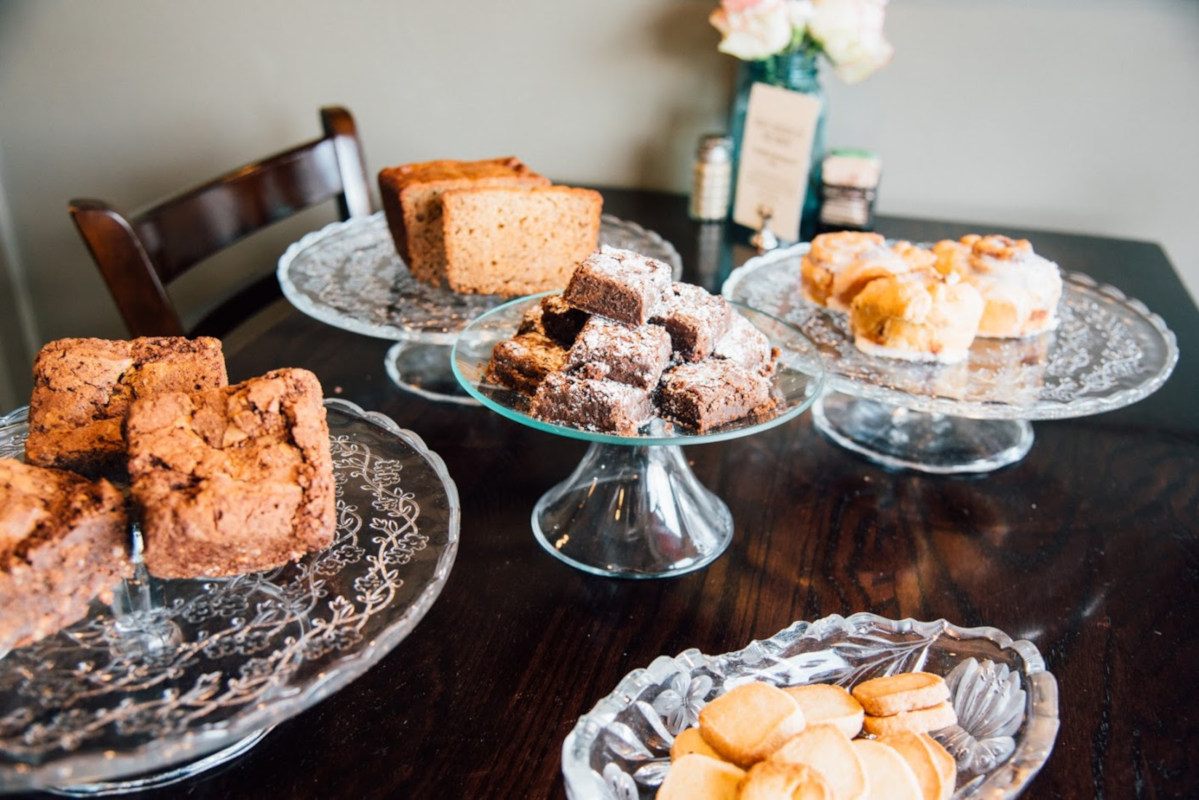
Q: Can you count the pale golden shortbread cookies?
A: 11